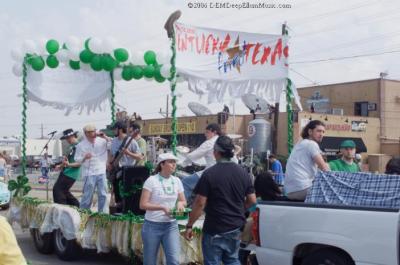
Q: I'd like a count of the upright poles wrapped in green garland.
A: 4